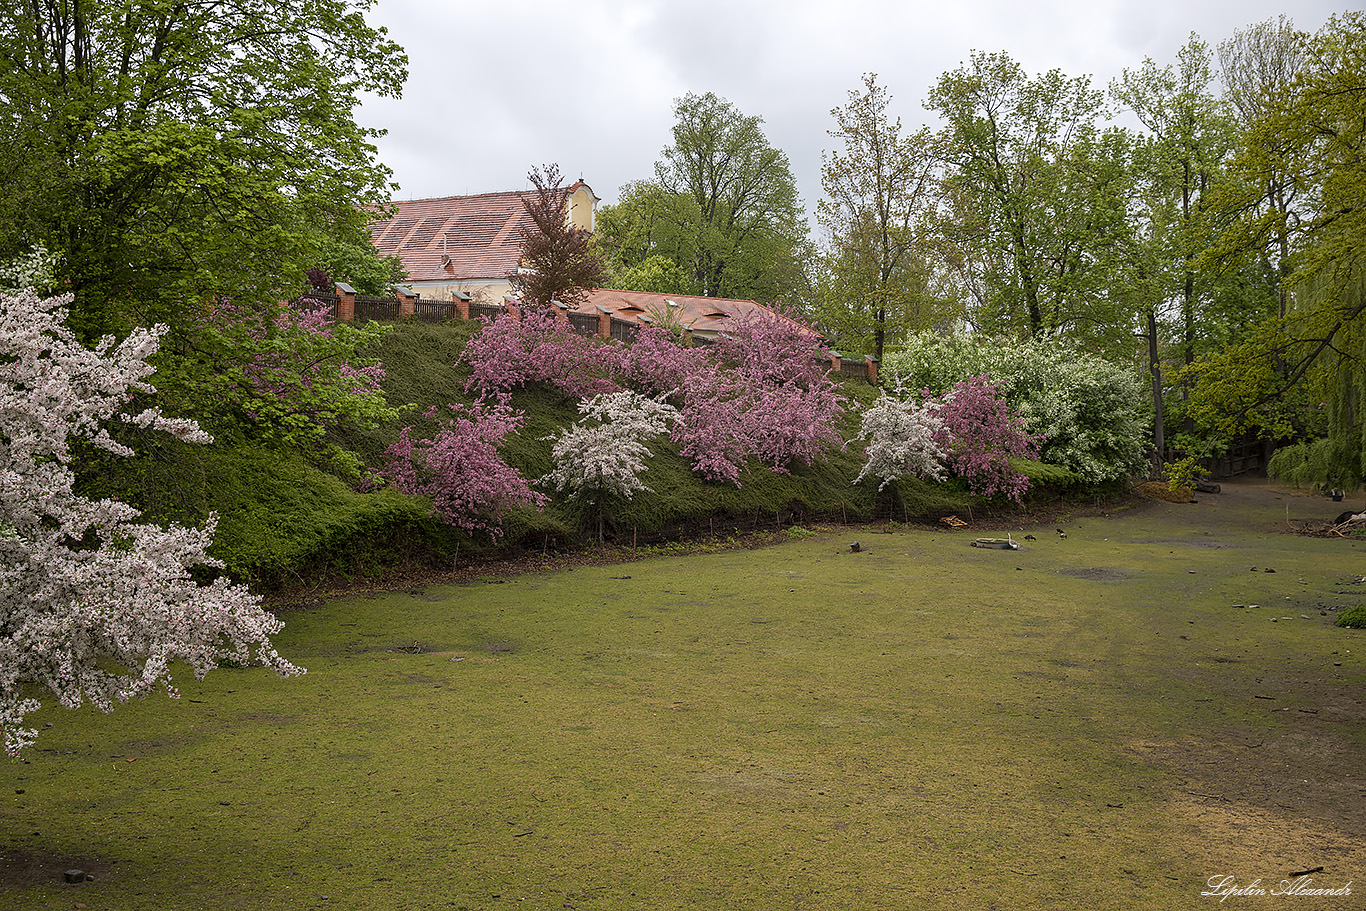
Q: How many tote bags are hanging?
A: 0